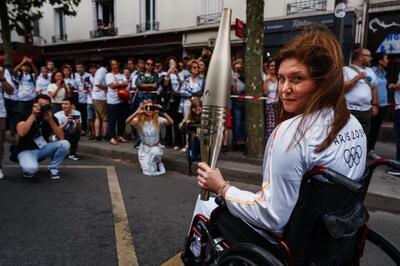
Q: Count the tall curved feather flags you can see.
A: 0